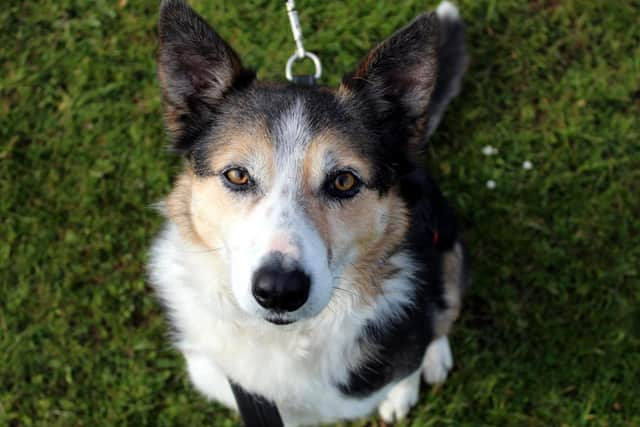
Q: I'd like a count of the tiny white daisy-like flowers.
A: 3